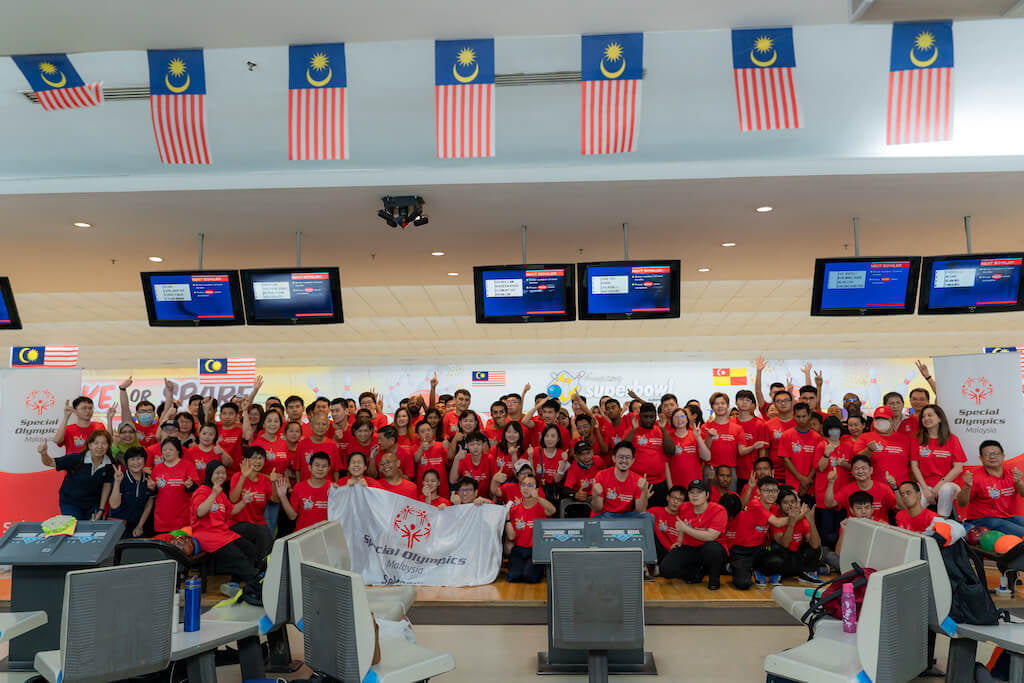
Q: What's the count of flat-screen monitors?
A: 7